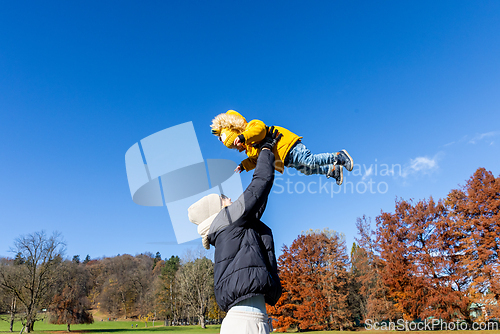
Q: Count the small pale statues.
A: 0